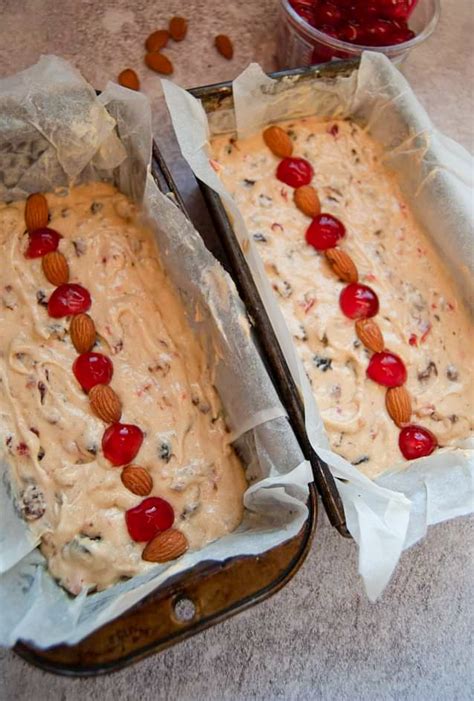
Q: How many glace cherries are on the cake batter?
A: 10